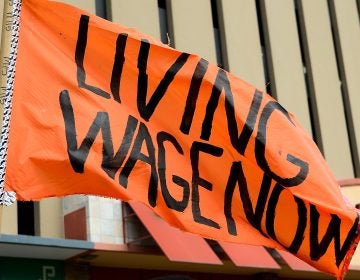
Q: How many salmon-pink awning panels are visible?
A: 3